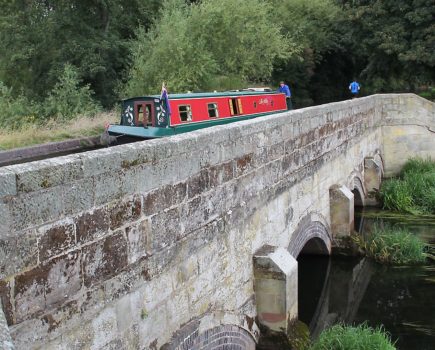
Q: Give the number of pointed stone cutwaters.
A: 3